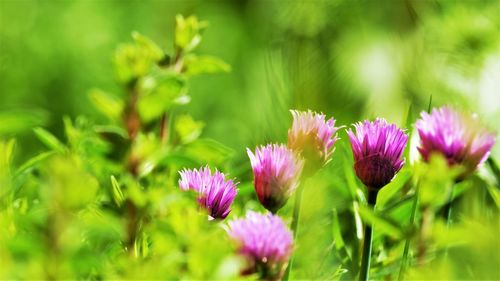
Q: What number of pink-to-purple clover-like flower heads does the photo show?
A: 6